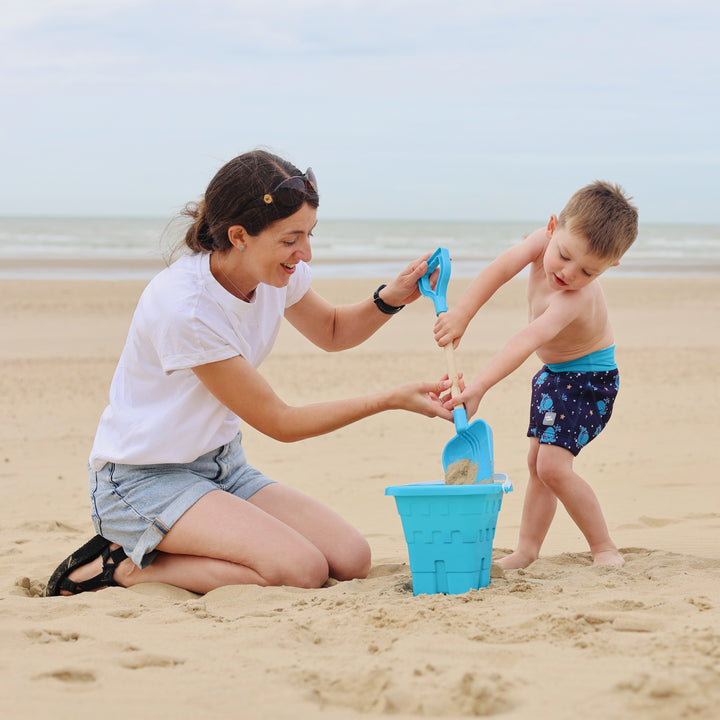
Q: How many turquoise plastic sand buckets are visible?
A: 1